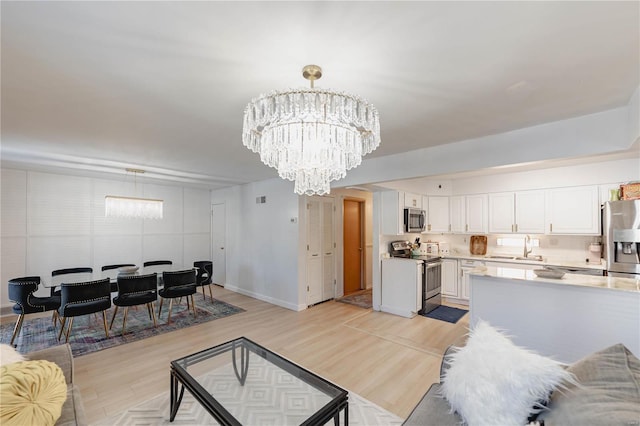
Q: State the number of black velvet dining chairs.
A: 8